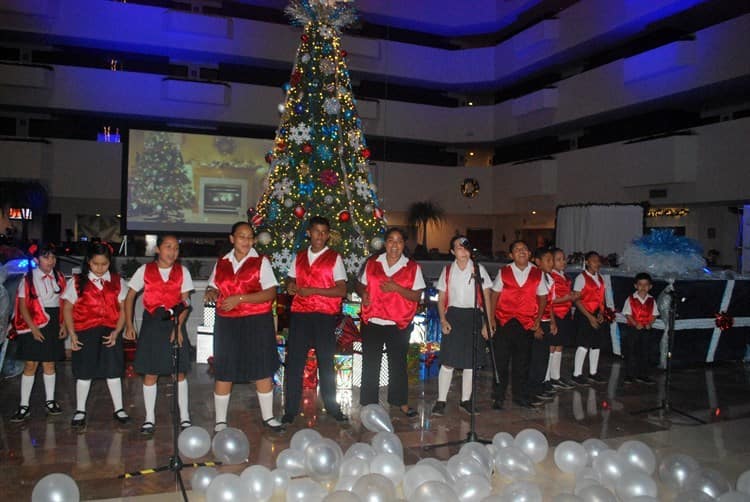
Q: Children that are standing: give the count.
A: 12